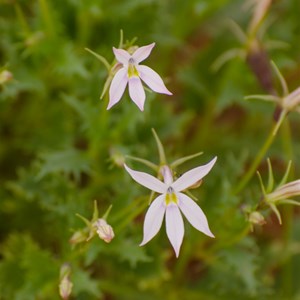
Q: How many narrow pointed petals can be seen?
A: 10